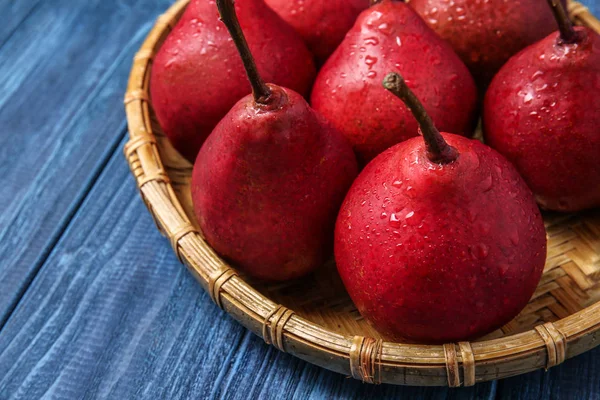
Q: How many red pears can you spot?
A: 7